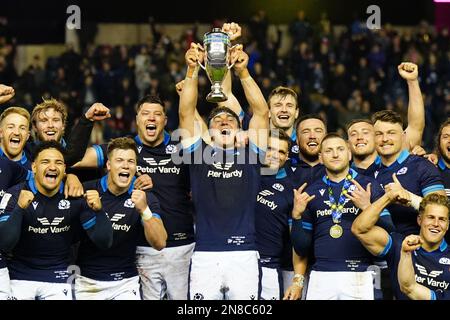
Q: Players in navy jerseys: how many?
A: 14